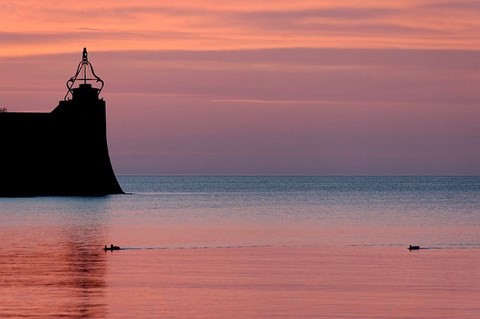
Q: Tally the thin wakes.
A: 2